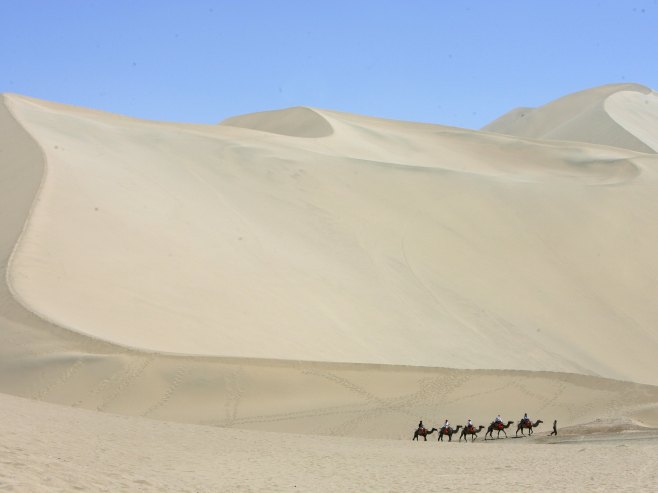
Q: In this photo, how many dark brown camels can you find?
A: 5